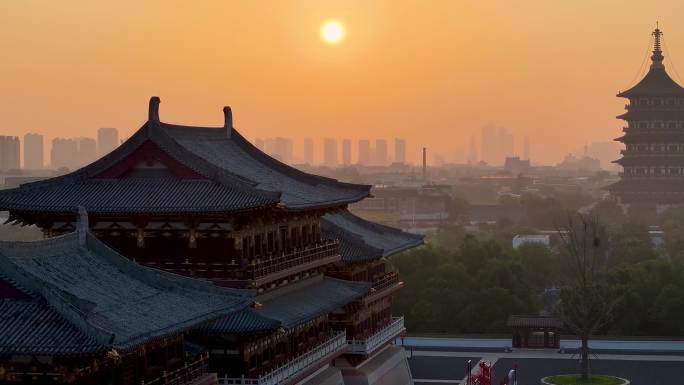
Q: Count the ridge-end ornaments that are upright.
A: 3